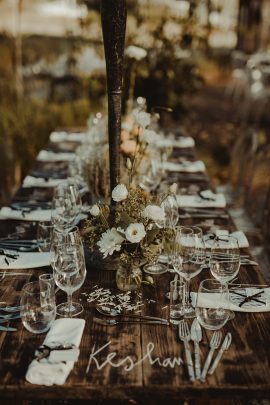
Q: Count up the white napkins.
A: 11